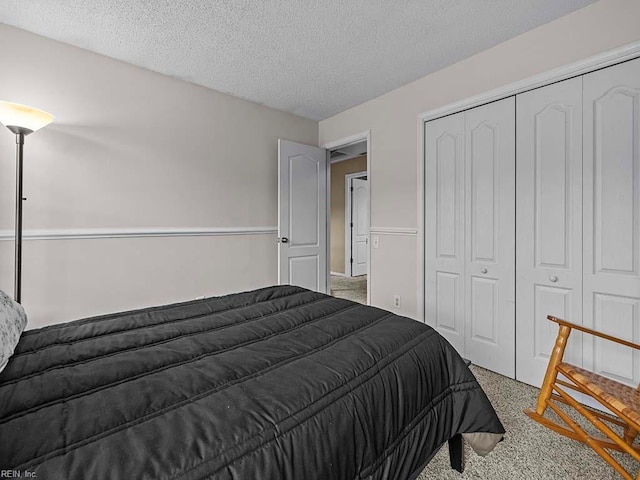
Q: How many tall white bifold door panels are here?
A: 4